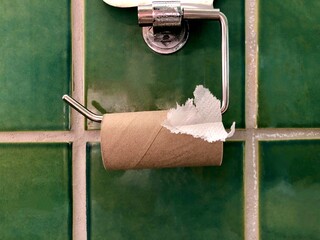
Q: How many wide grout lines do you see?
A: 3